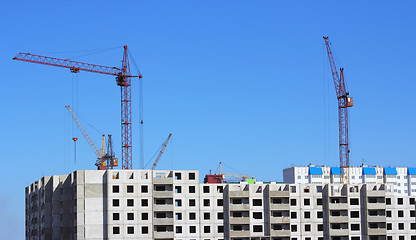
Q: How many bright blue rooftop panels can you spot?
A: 5